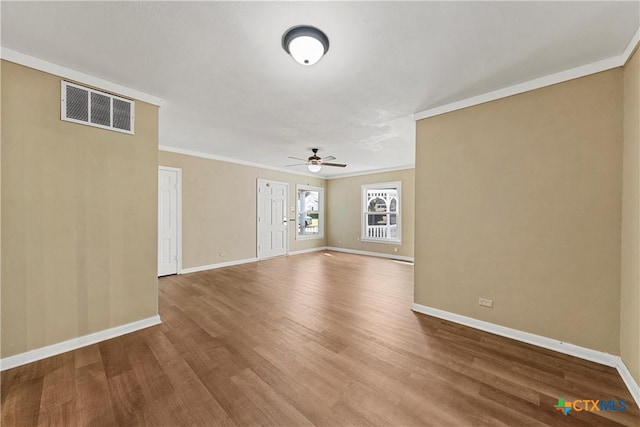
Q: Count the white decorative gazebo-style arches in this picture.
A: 2